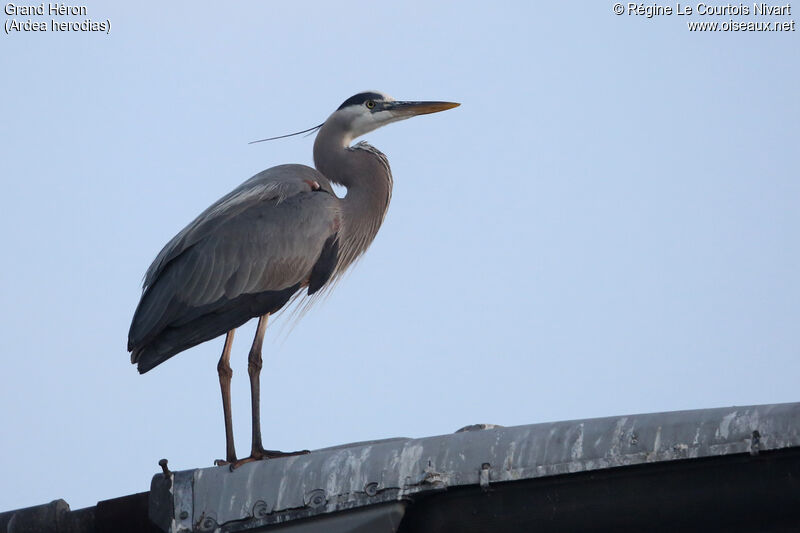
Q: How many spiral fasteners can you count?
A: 4